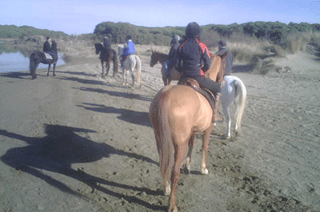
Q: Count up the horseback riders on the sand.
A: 6